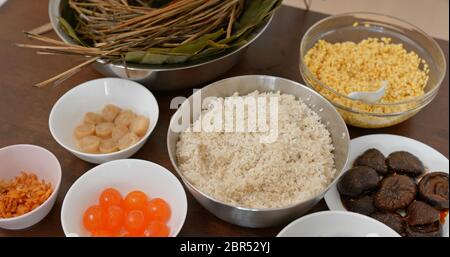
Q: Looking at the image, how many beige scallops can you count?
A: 10